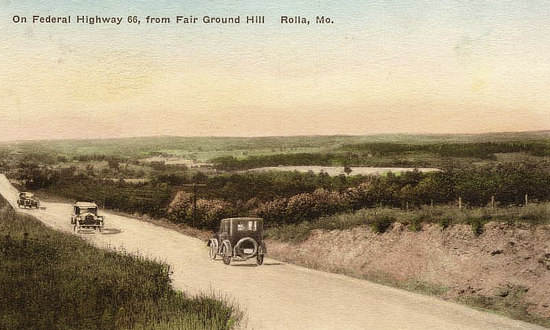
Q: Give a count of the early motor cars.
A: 3